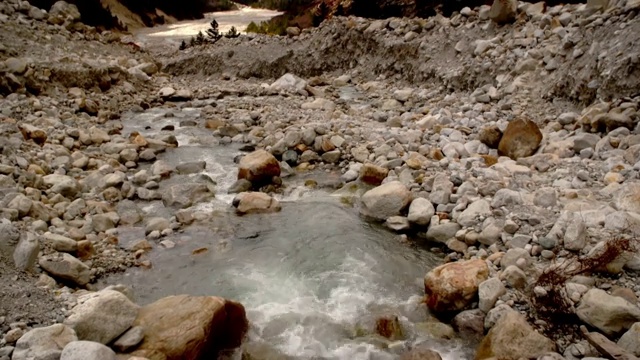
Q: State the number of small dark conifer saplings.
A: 5